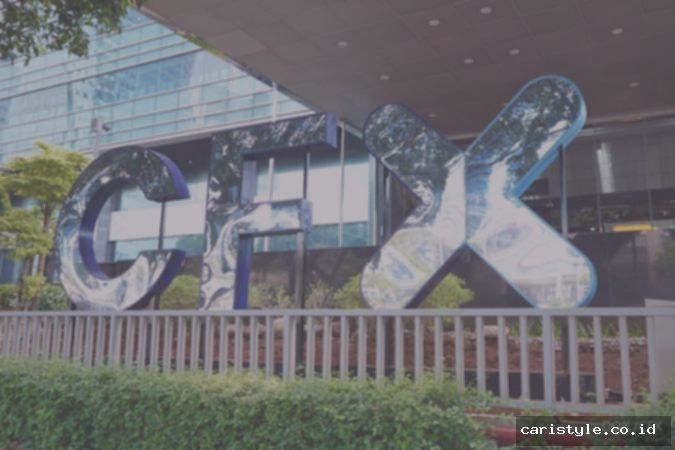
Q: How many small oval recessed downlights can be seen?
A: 9